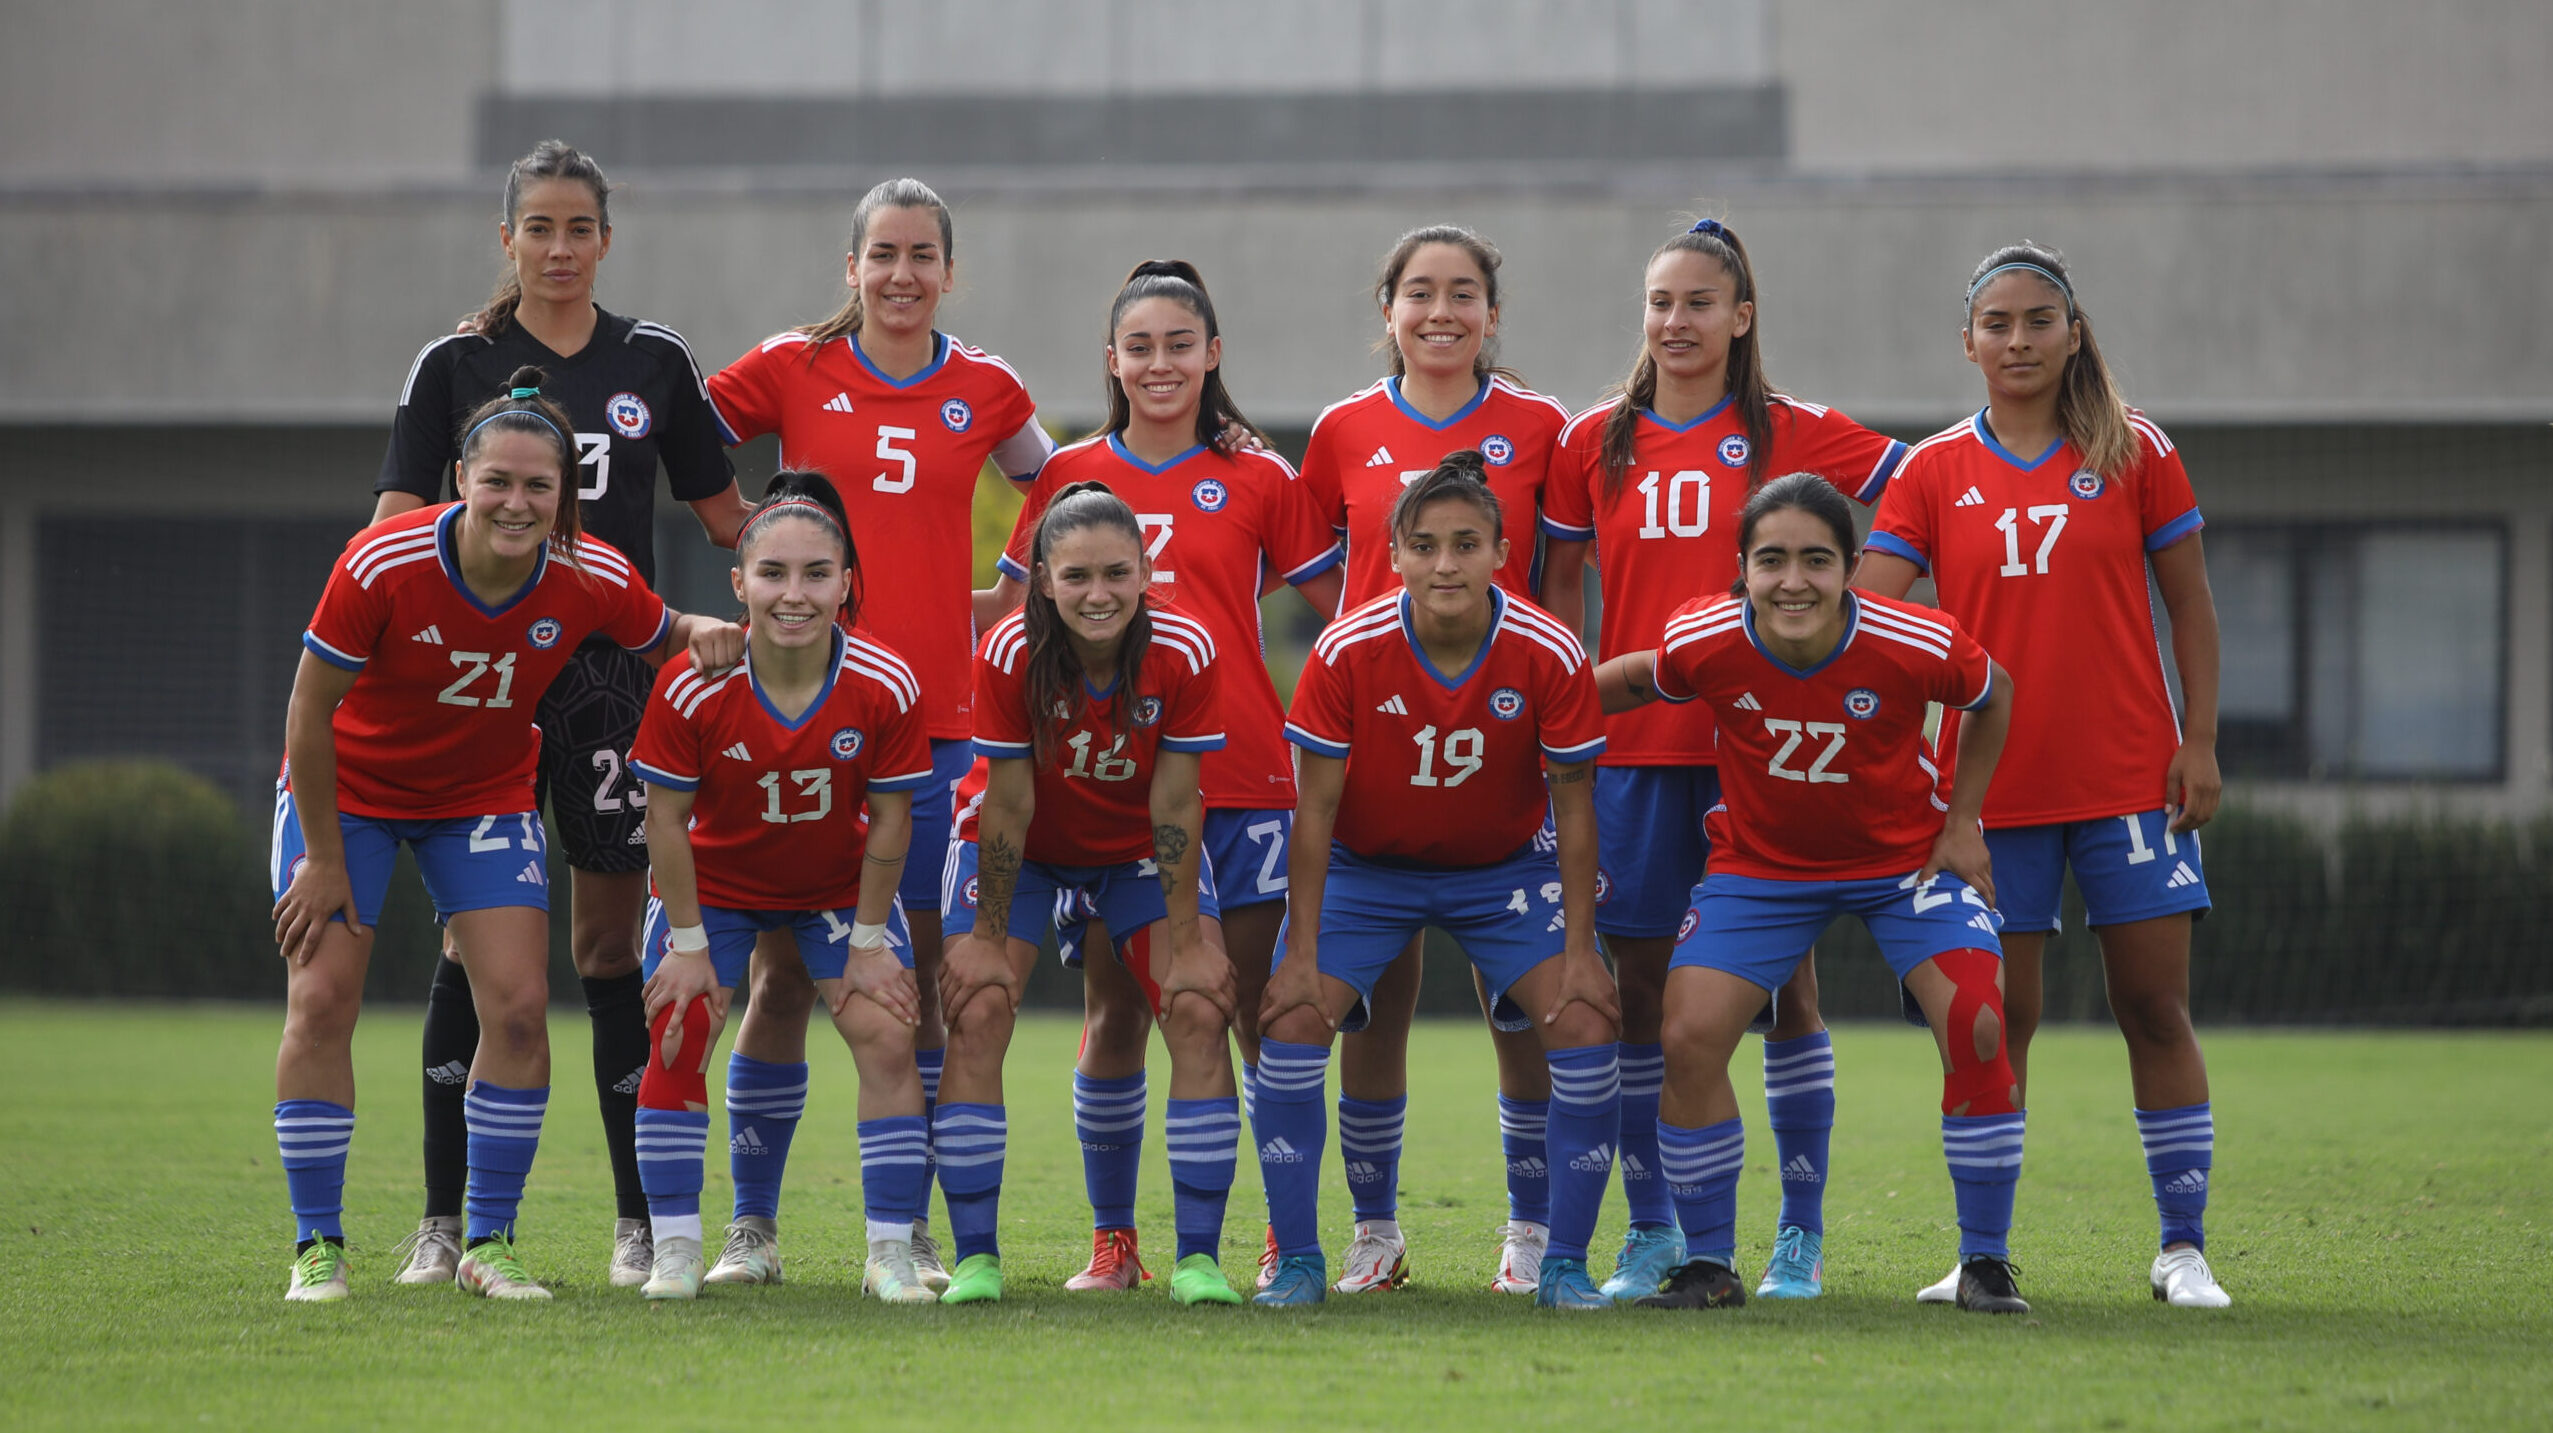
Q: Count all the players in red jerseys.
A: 10